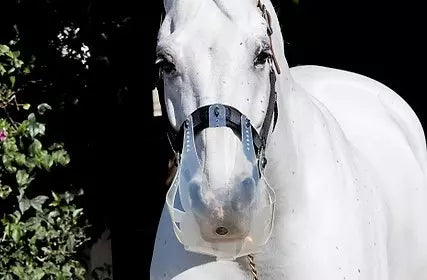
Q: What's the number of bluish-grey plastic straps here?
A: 3